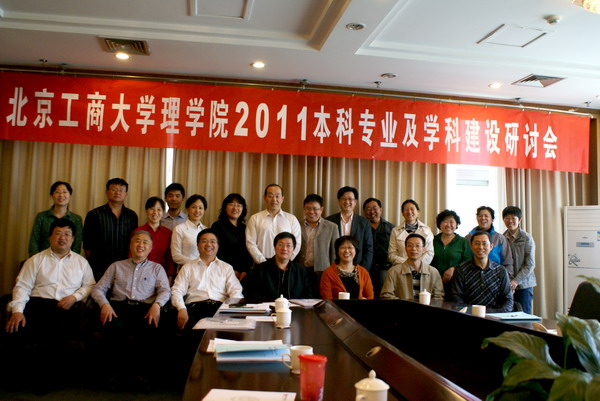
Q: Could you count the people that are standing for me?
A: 14